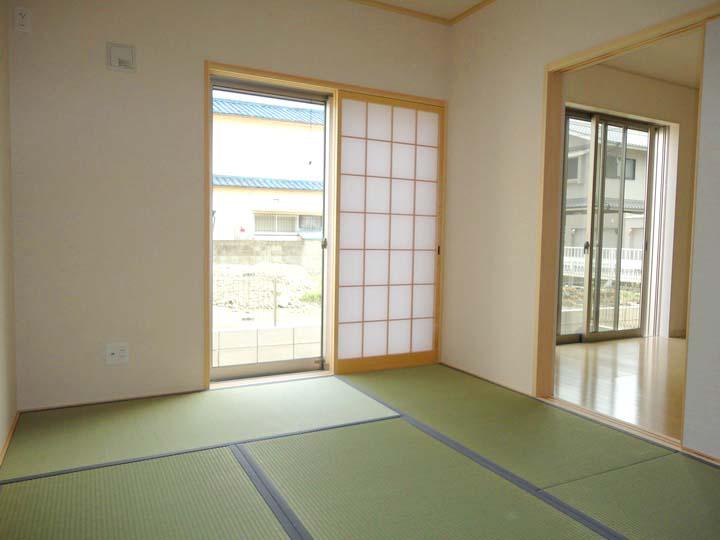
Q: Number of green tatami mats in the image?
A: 5